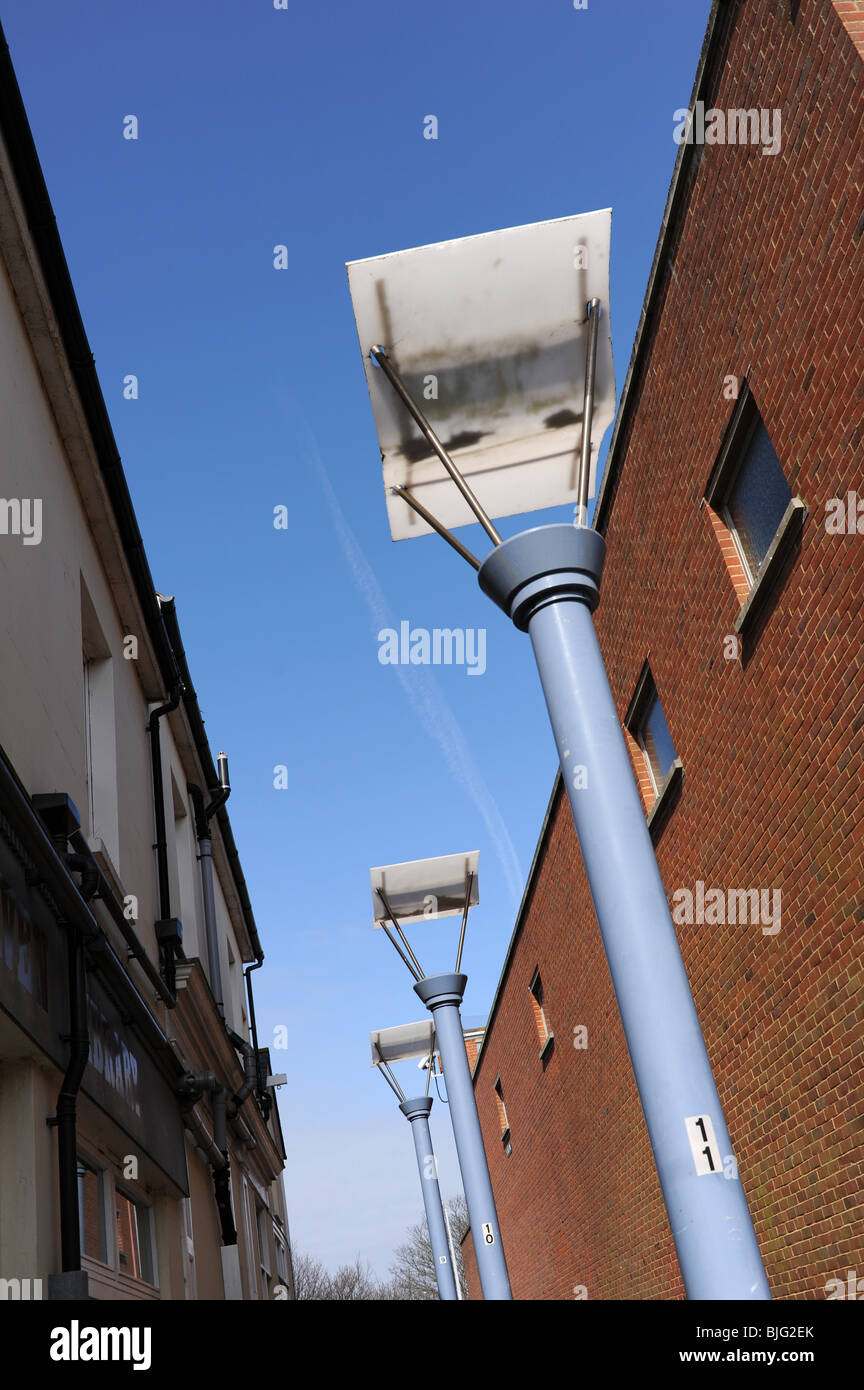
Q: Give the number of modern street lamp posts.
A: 3